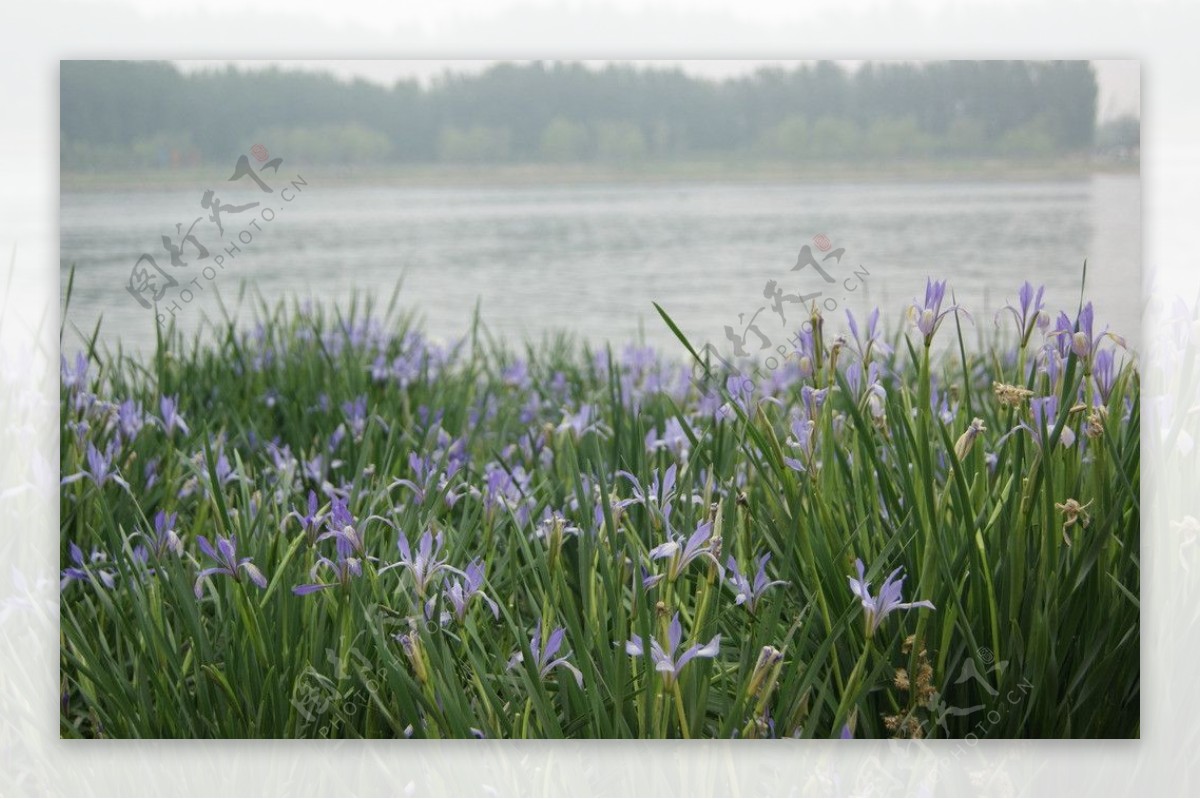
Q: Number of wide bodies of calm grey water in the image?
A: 1